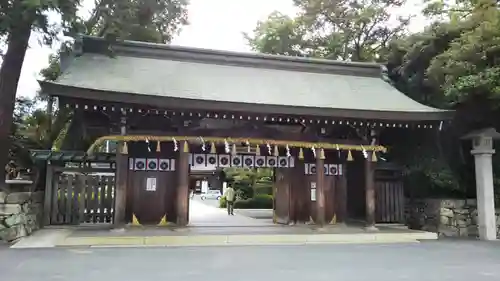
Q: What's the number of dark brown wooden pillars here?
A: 4